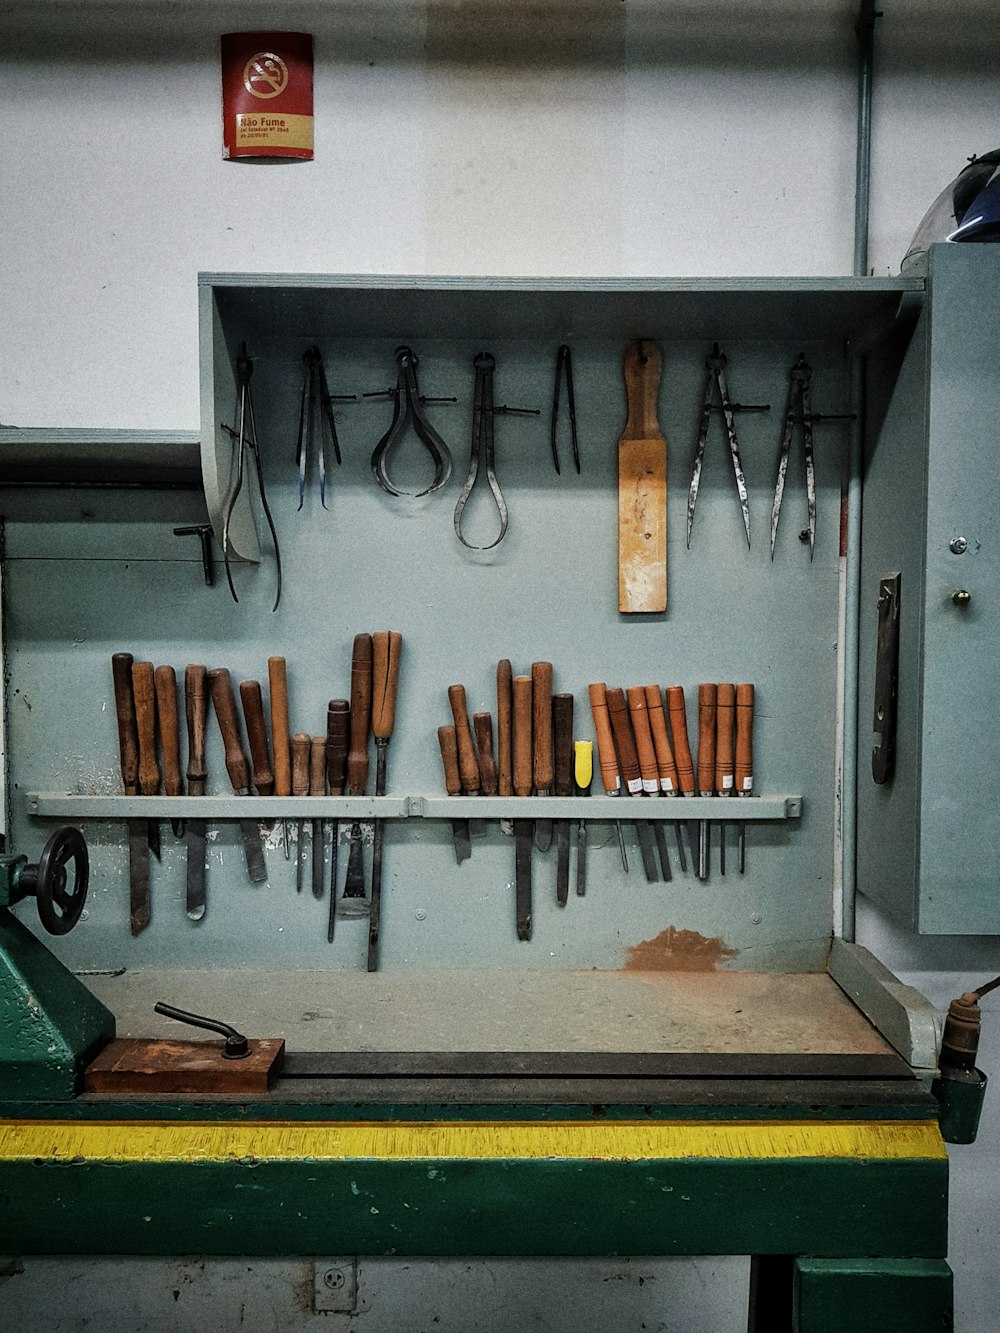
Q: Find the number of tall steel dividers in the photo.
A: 2